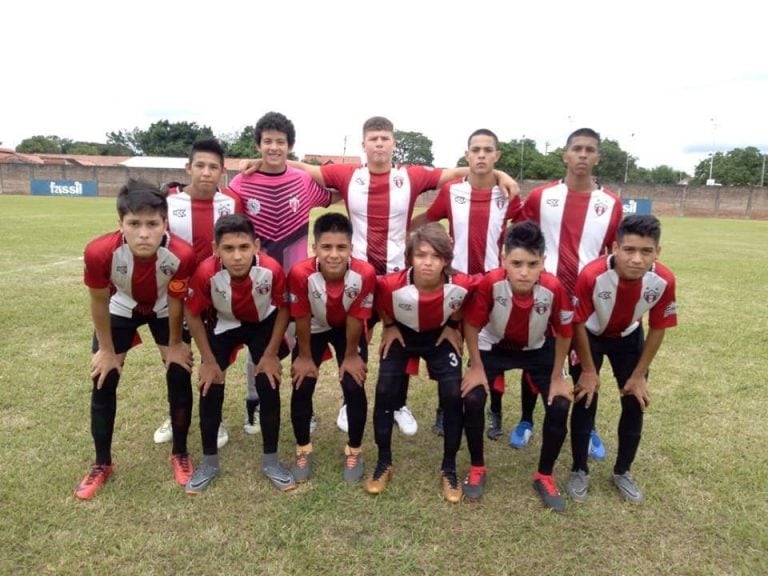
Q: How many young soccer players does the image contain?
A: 11